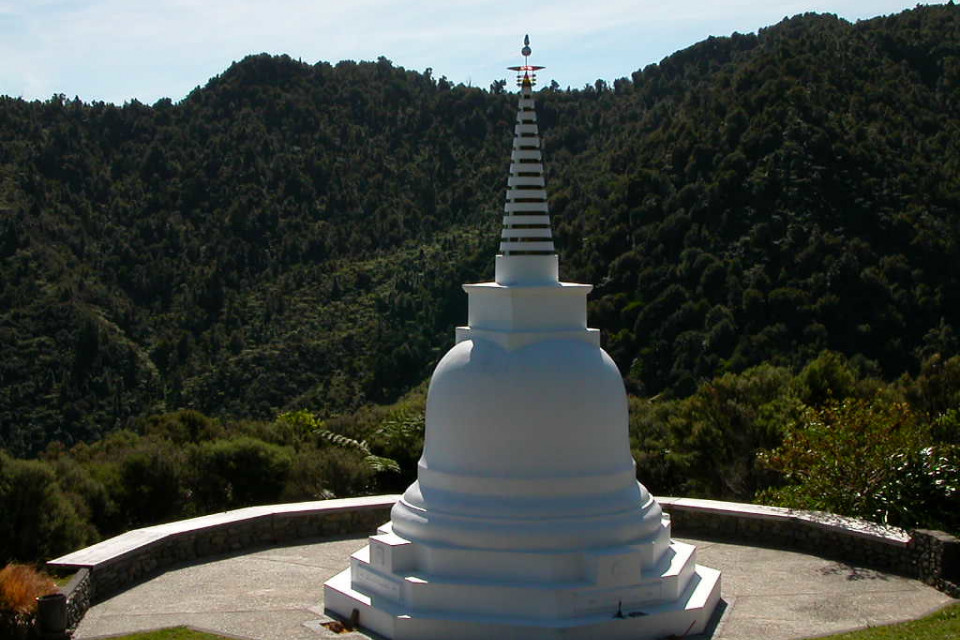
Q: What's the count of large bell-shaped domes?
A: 1